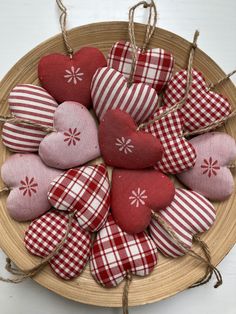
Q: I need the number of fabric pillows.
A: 15